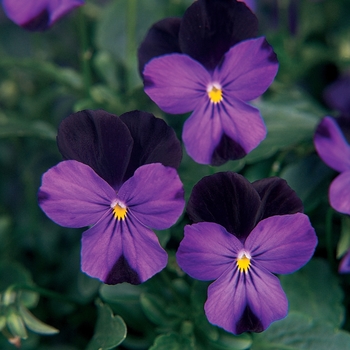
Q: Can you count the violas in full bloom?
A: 3